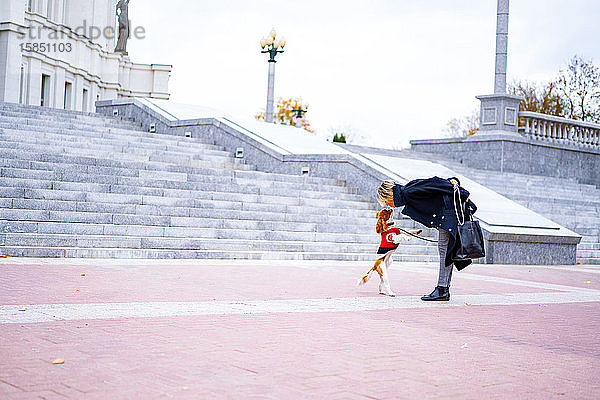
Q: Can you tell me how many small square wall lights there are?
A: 5